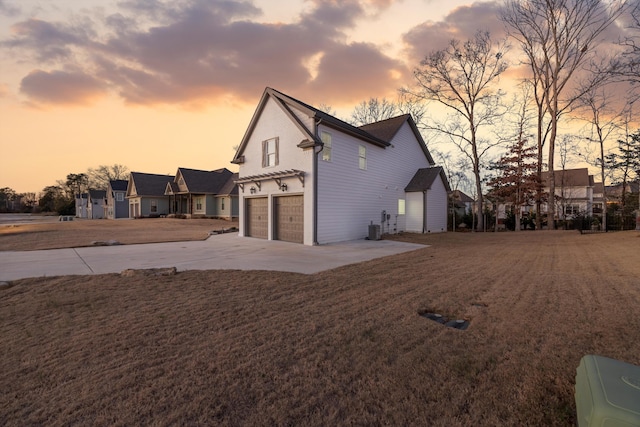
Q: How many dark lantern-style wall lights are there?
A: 2